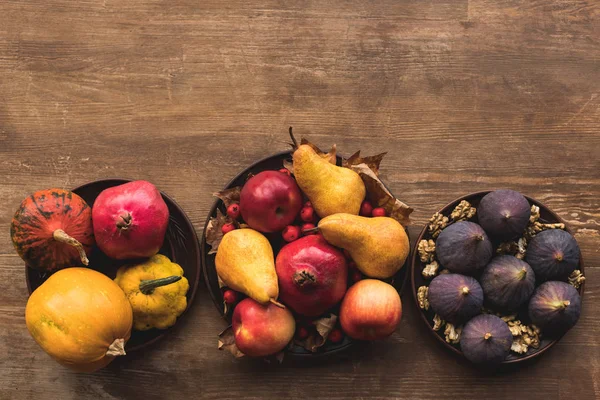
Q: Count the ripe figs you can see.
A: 7